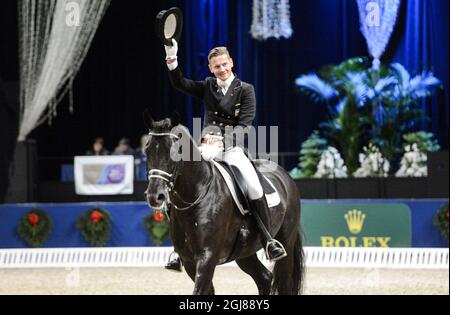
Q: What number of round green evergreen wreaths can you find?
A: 4